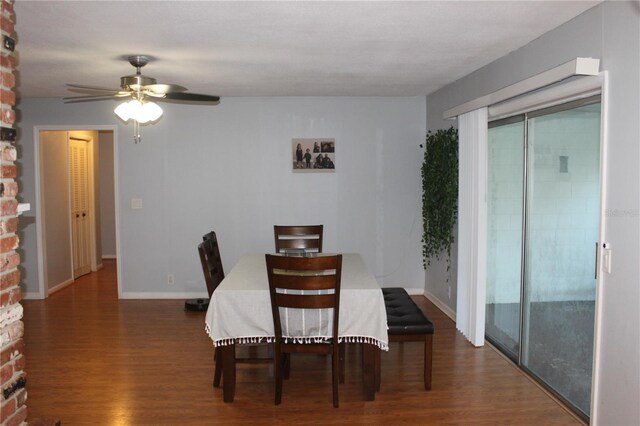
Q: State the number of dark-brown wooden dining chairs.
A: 4